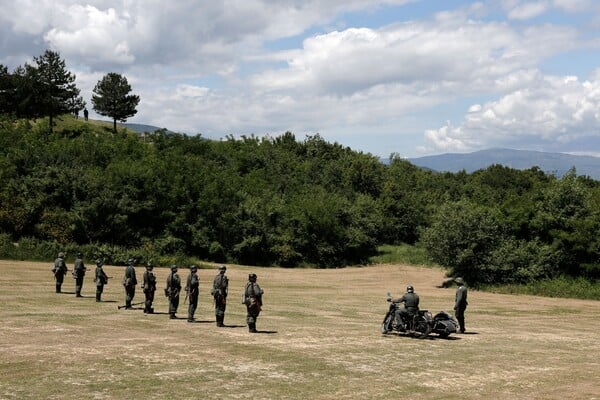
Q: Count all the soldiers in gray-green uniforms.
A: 11